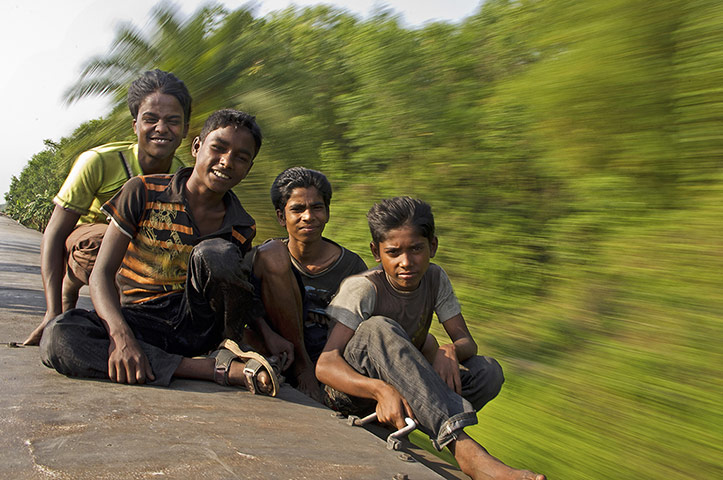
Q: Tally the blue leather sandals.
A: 0